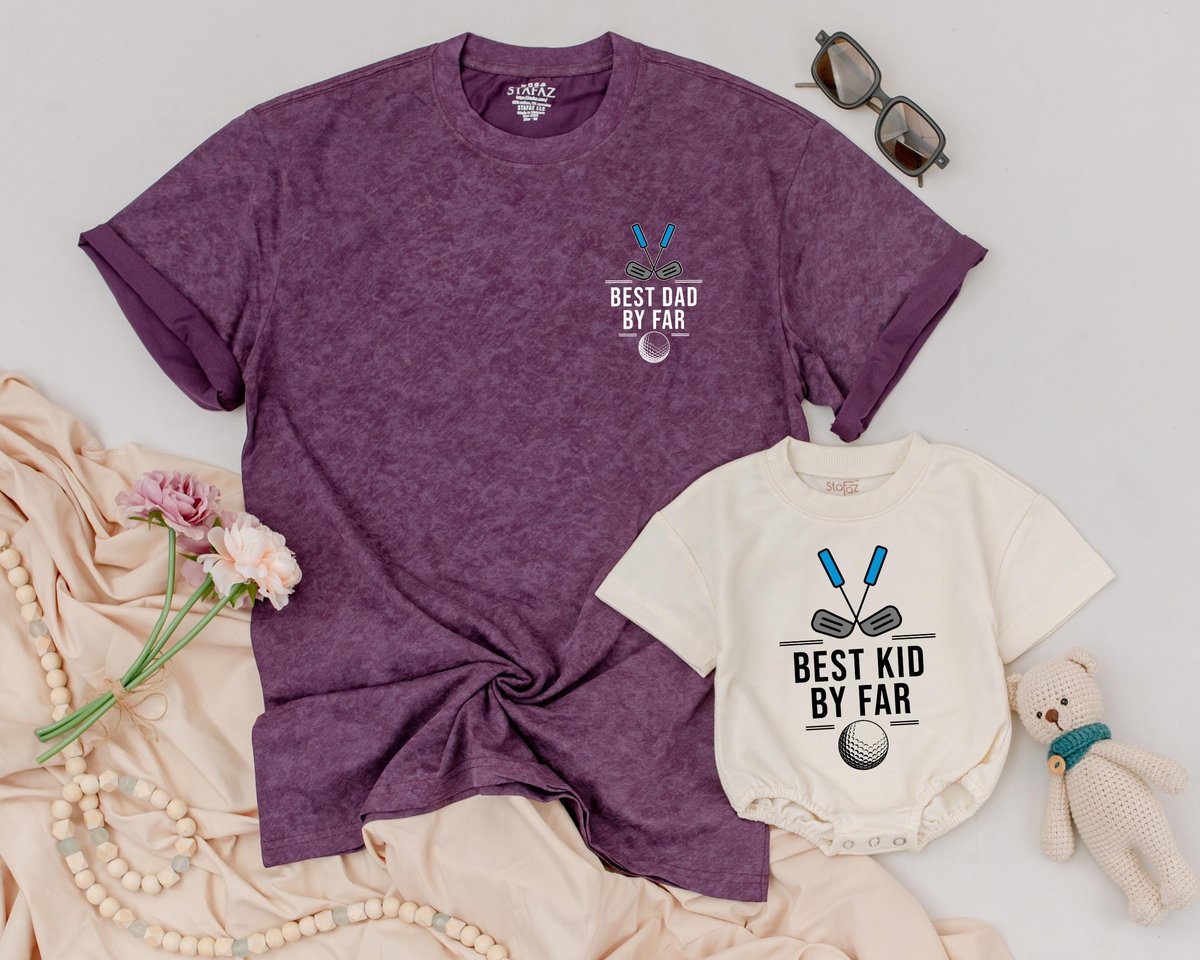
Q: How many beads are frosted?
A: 9